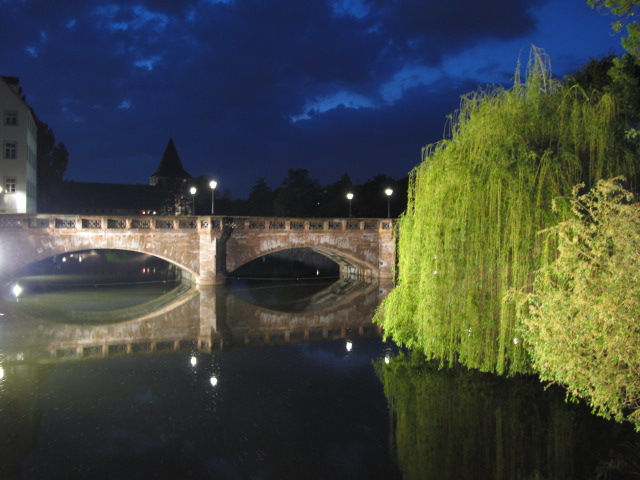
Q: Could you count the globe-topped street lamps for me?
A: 4